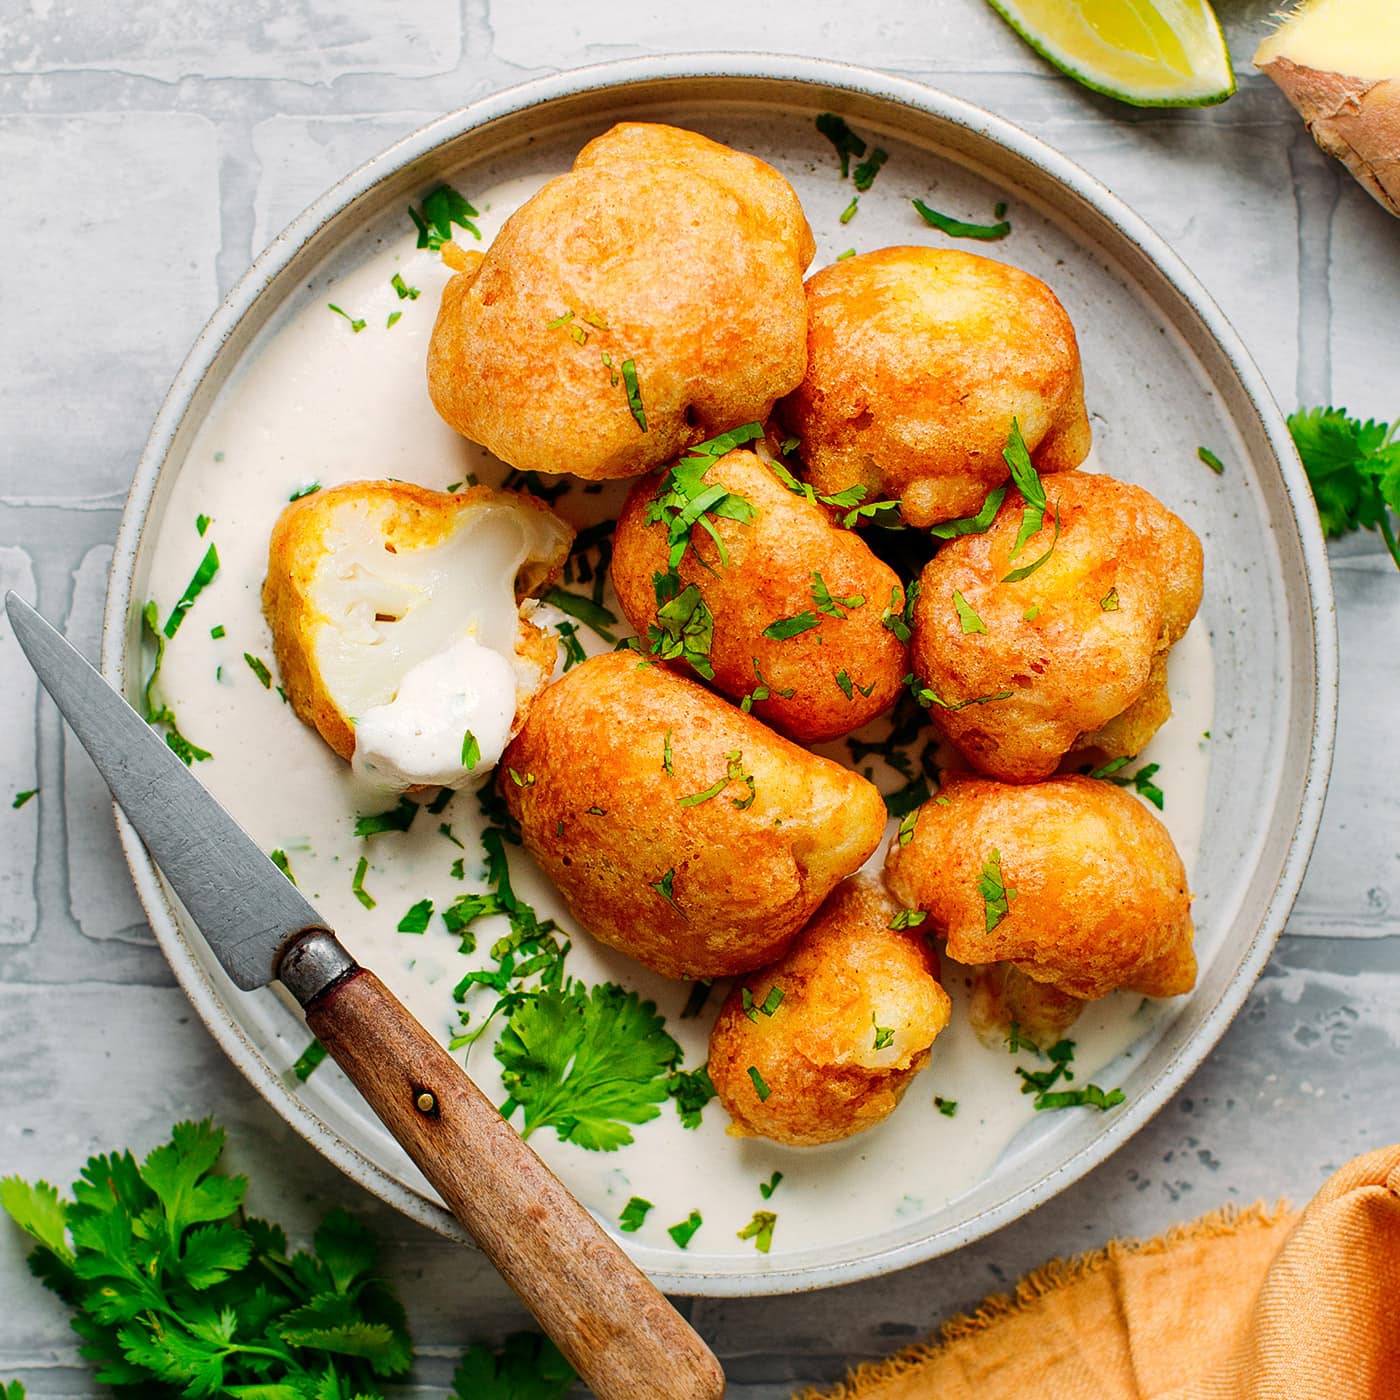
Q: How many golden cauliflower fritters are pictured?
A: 8